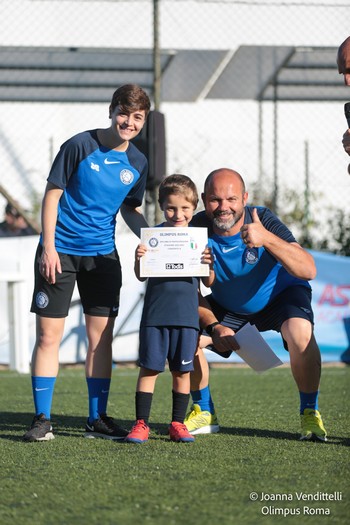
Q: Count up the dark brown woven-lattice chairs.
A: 0